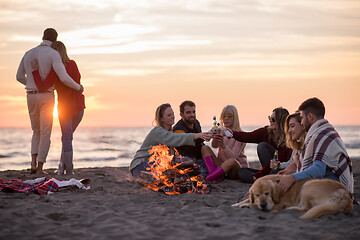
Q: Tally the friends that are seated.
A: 6